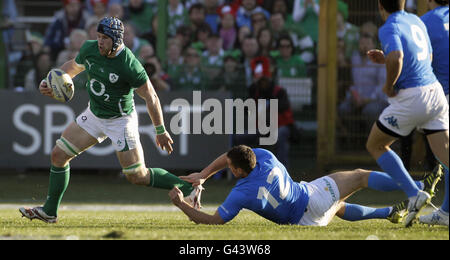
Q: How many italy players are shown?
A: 3